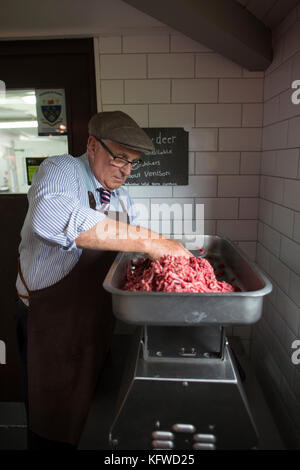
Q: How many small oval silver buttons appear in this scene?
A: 5